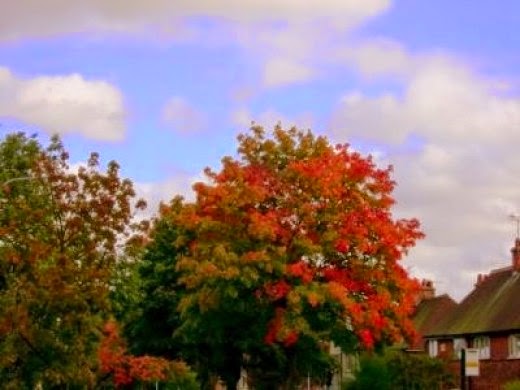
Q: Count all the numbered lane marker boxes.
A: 0